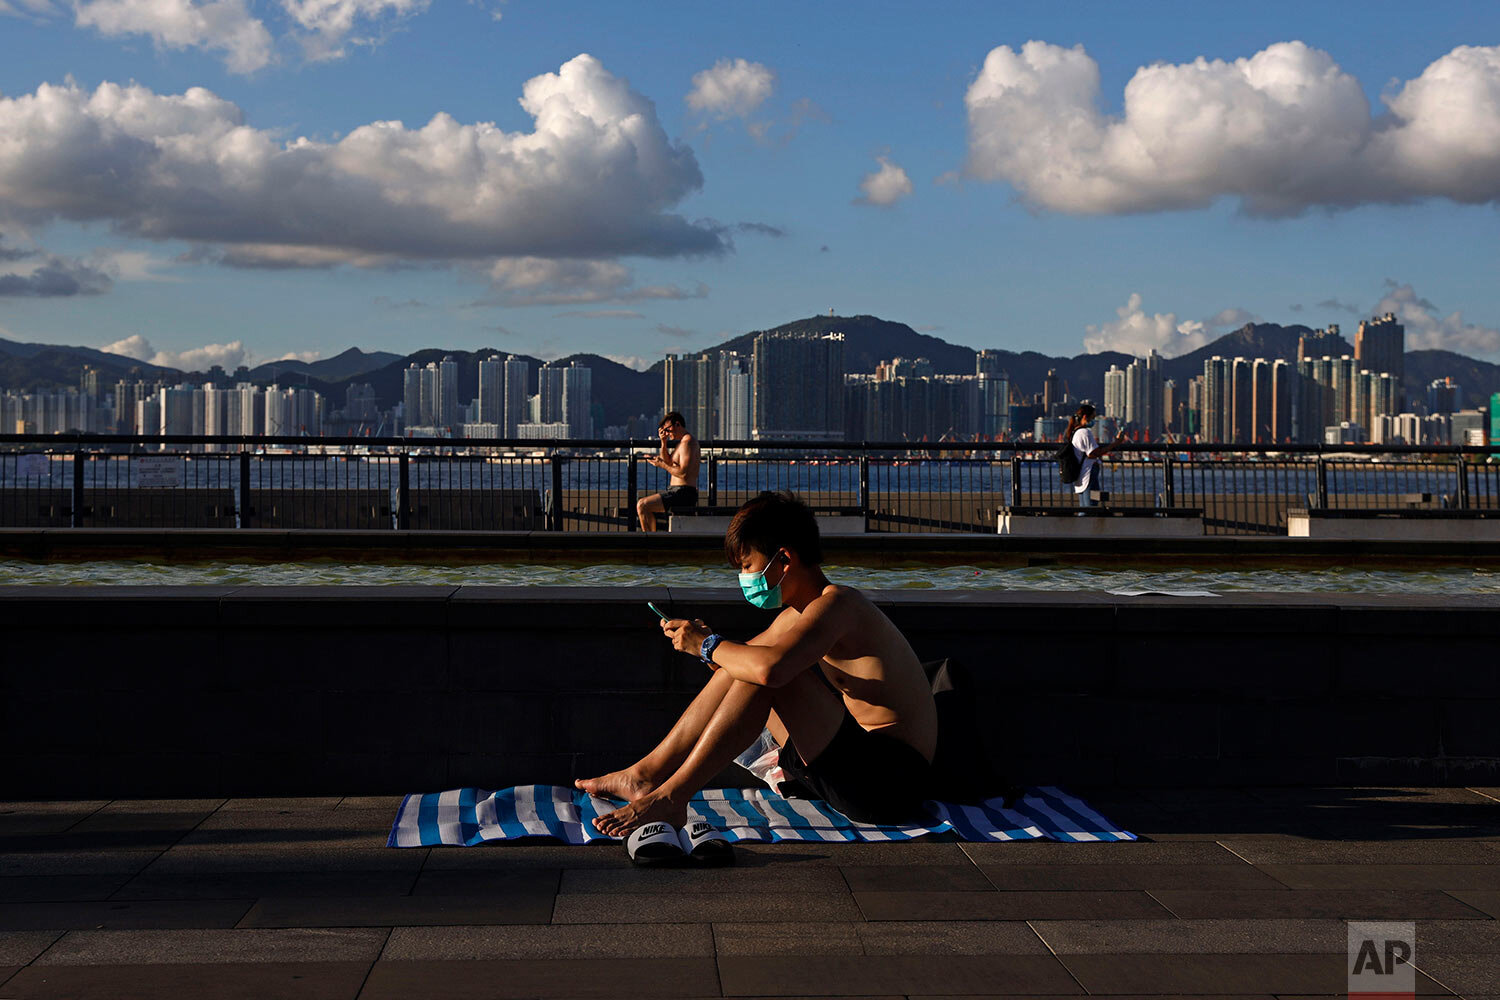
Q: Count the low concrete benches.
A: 3